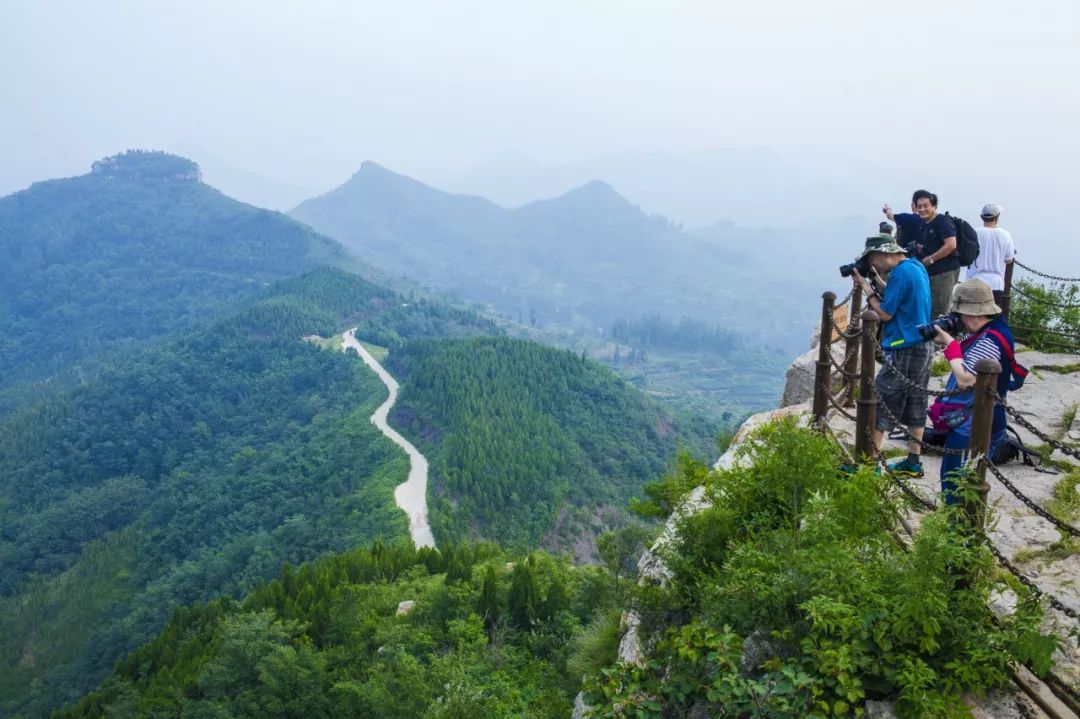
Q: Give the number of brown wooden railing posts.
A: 5